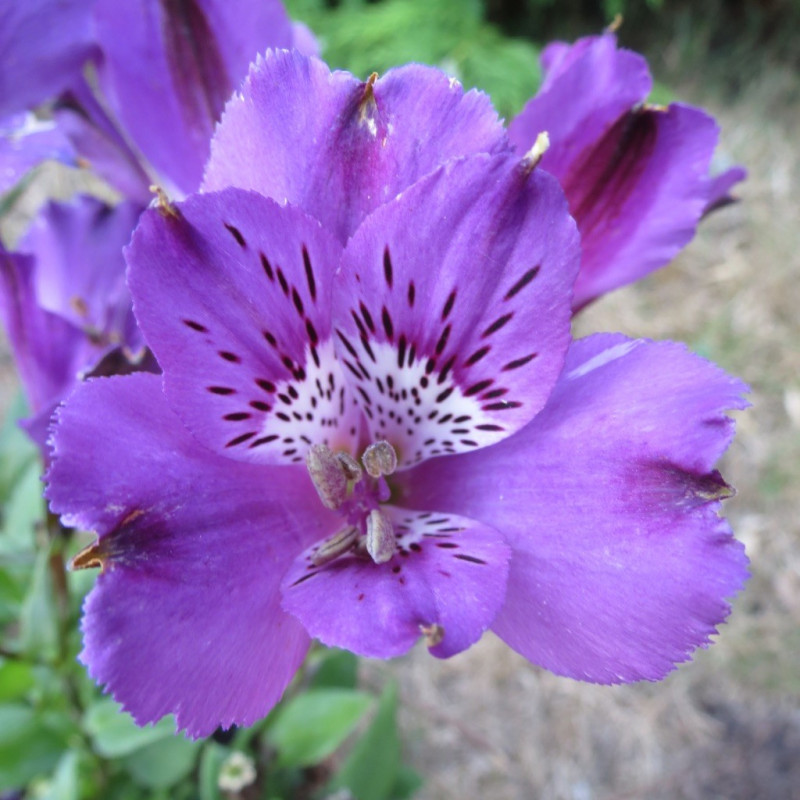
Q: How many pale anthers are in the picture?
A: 5